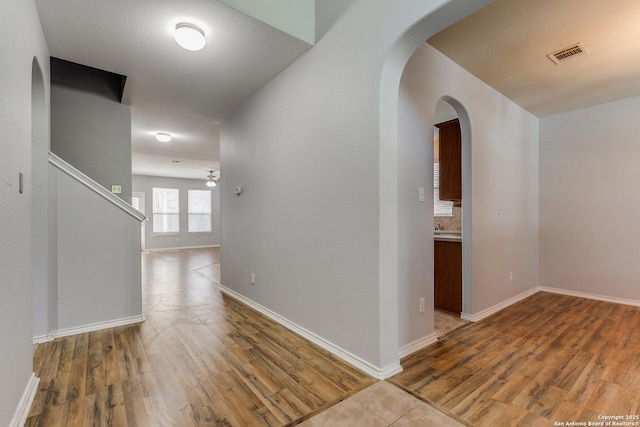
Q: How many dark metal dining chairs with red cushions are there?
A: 0